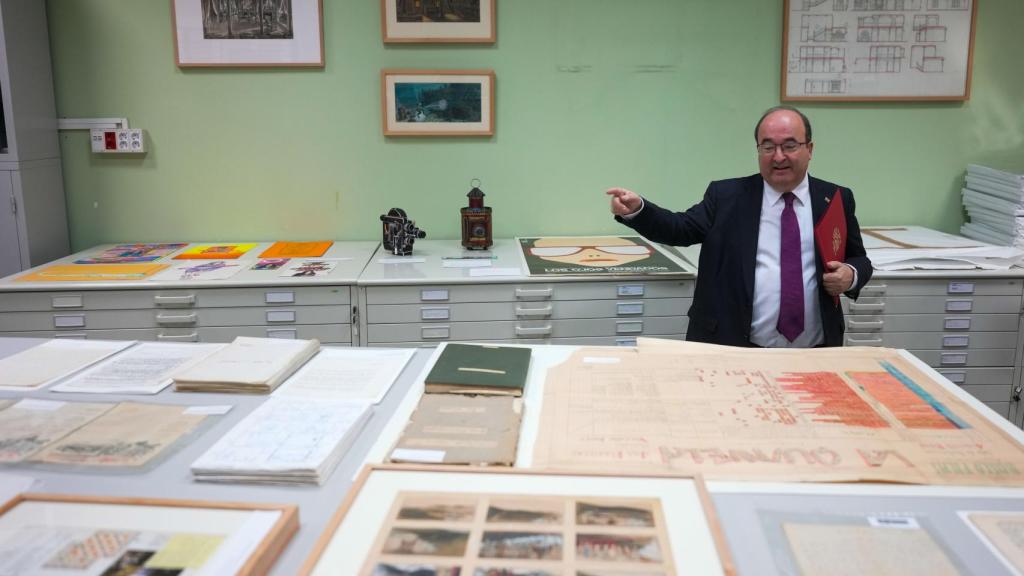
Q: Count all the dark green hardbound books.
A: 1